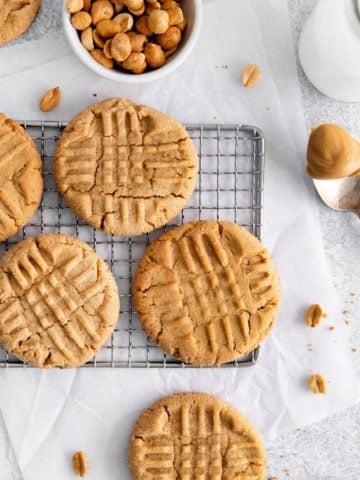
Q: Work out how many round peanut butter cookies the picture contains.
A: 6